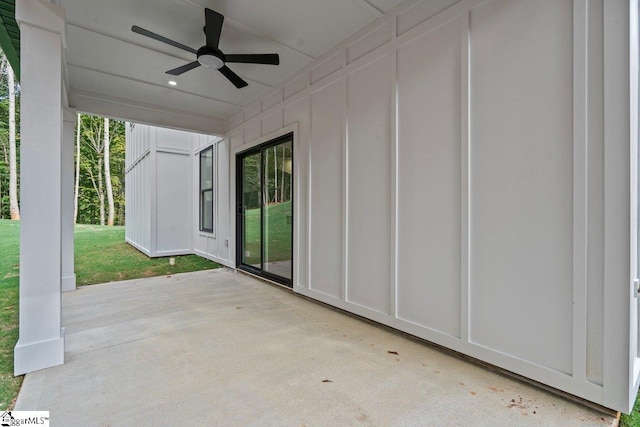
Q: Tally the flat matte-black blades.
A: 5